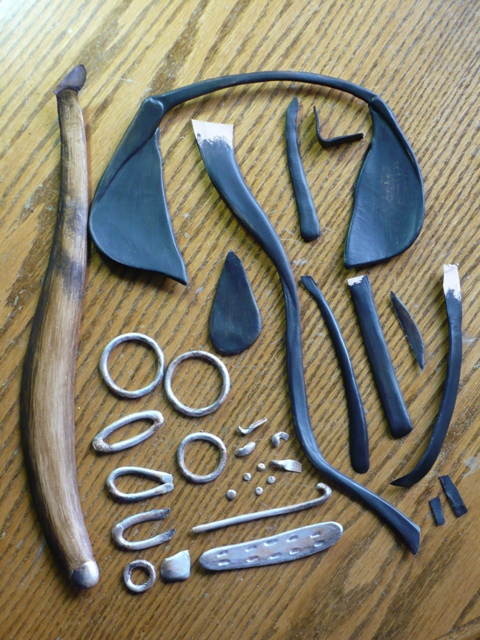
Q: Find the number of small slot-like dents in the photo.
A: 10